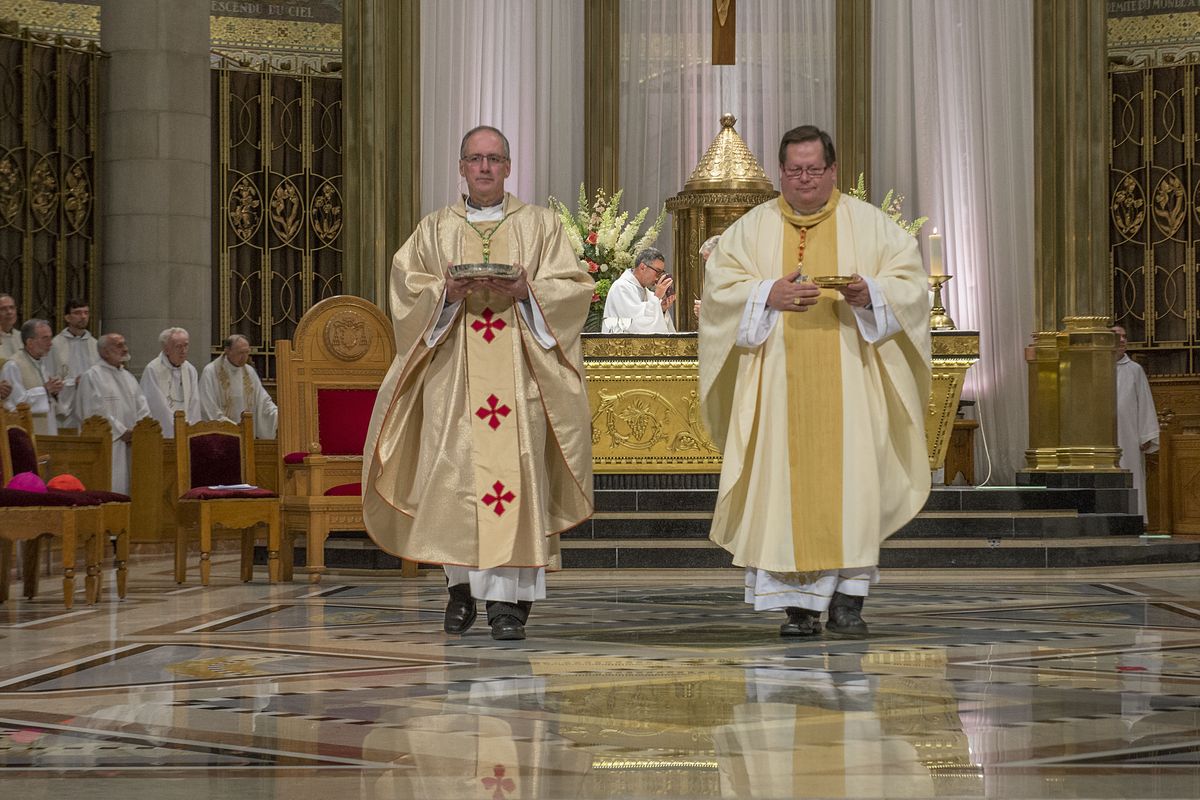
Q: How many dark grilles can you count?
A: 3